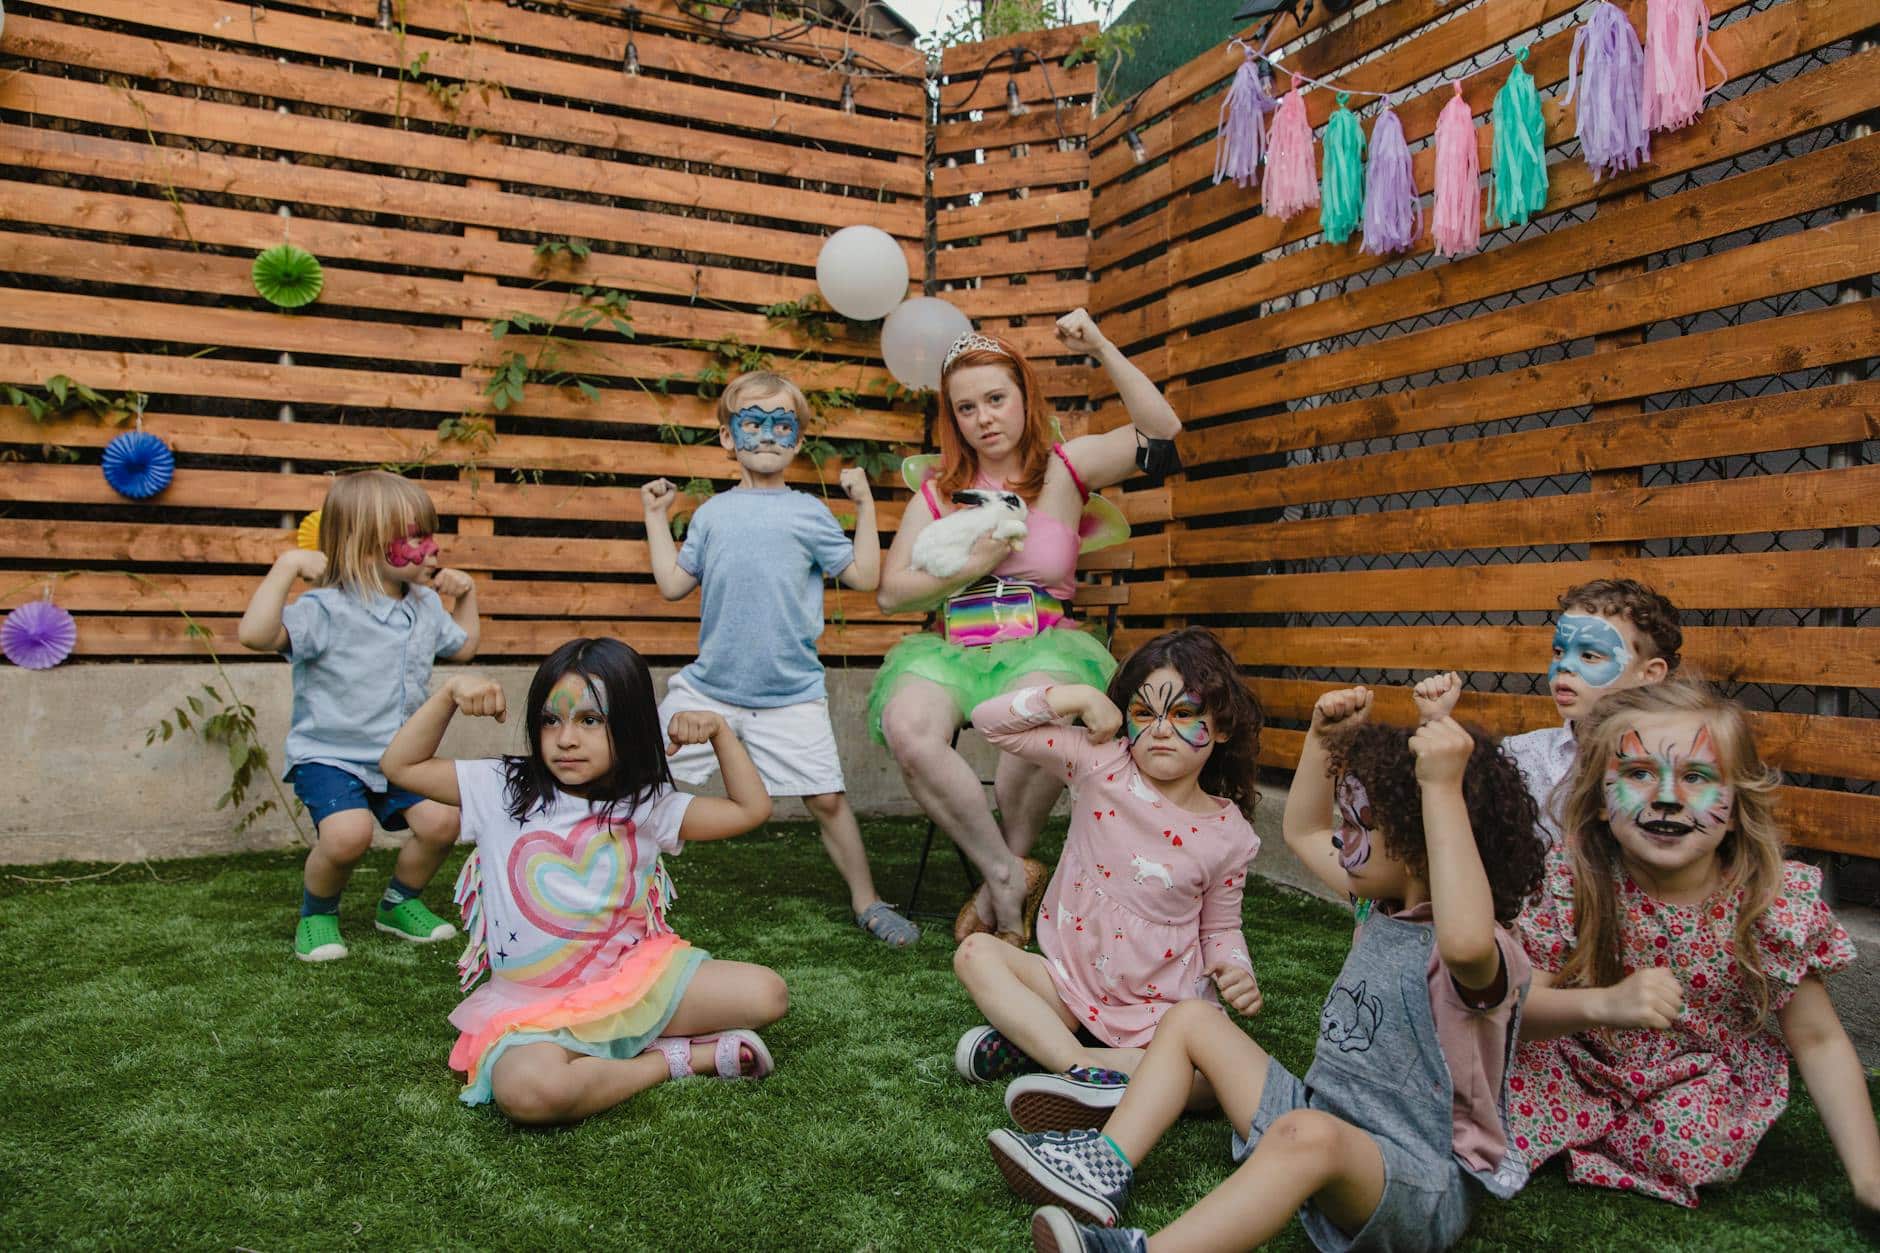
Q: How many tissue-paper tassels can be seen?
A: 8